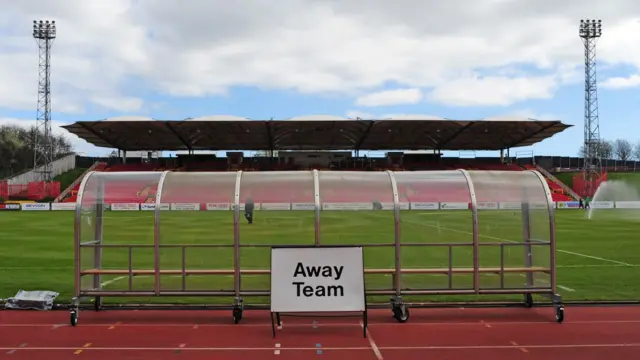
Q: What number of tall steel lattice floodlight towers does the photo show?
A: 2